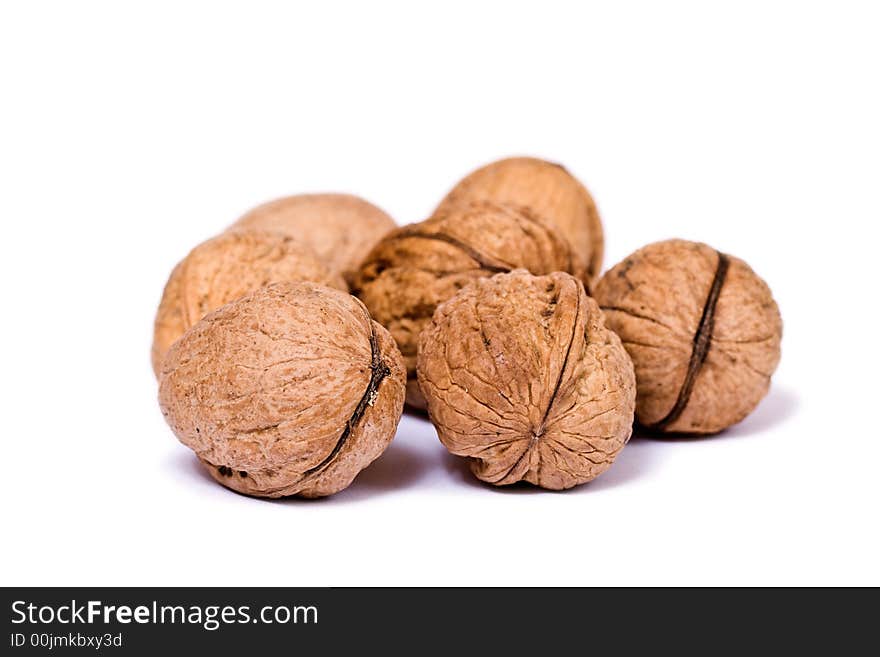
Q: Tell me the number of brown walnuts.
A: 7